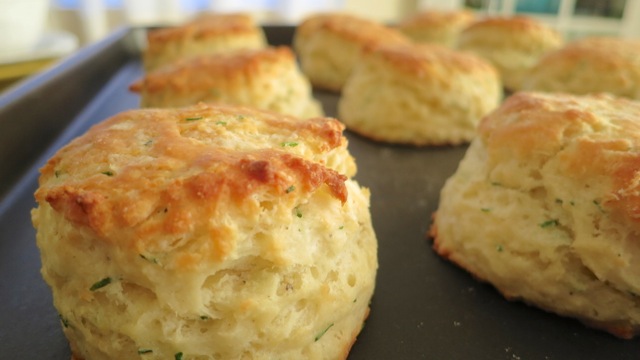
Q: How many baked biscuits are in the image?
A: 9